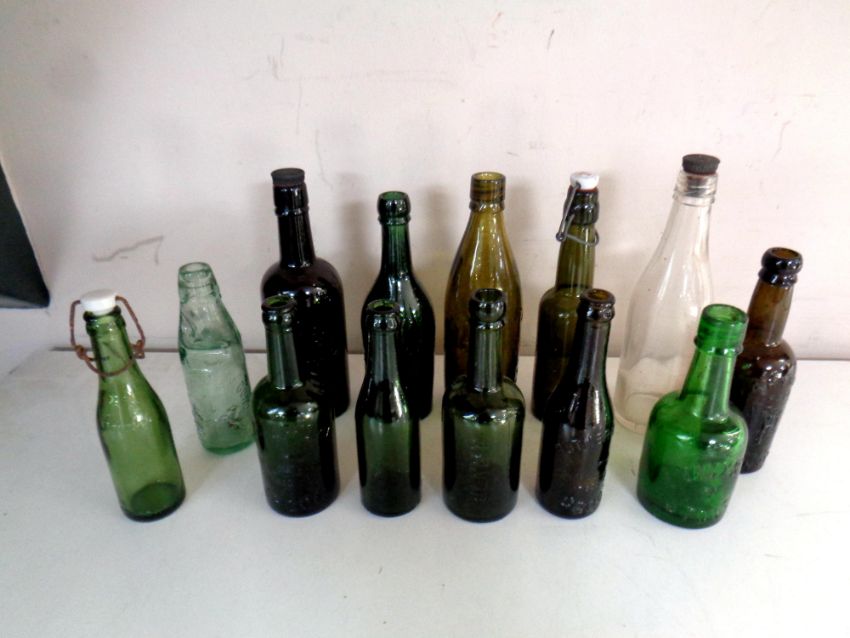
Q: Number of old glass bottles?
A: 13